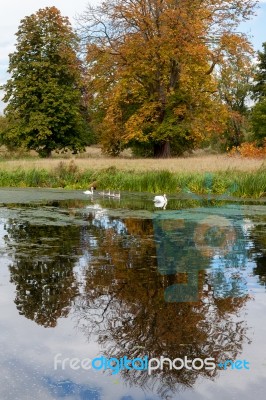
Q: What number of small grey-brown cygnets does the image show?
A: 4